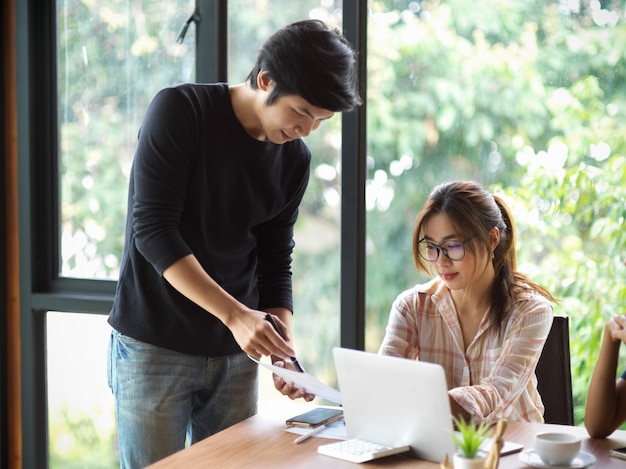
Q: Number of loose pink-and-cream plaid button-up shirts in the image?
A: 1